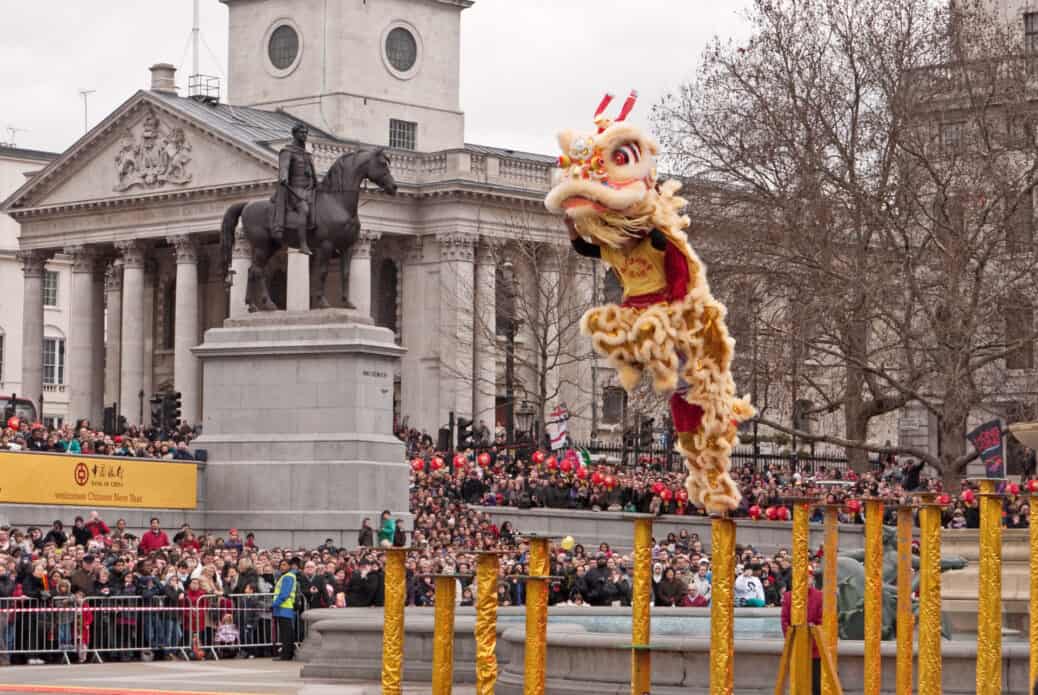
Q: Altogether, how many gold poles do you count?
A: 13